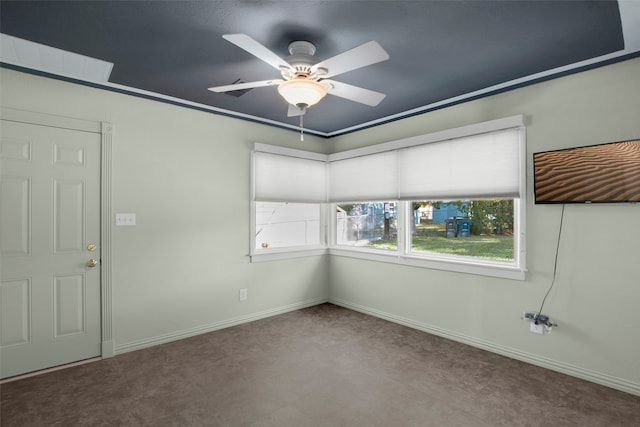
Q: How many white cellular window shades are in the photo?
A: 3